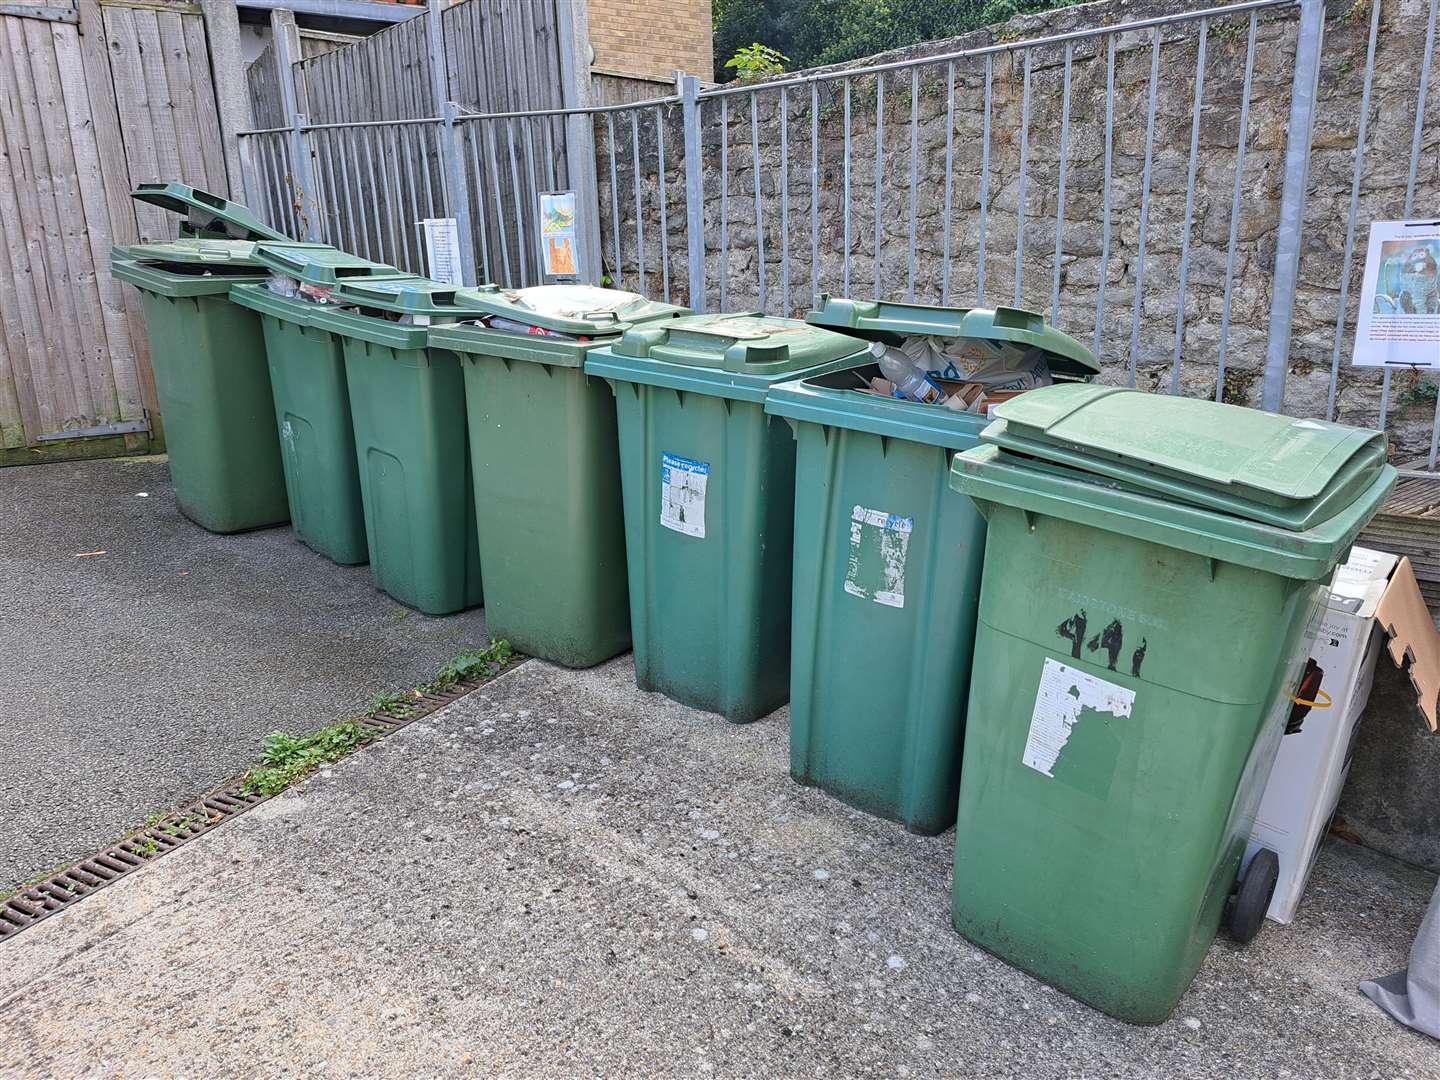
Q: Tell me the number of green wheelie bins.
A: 8